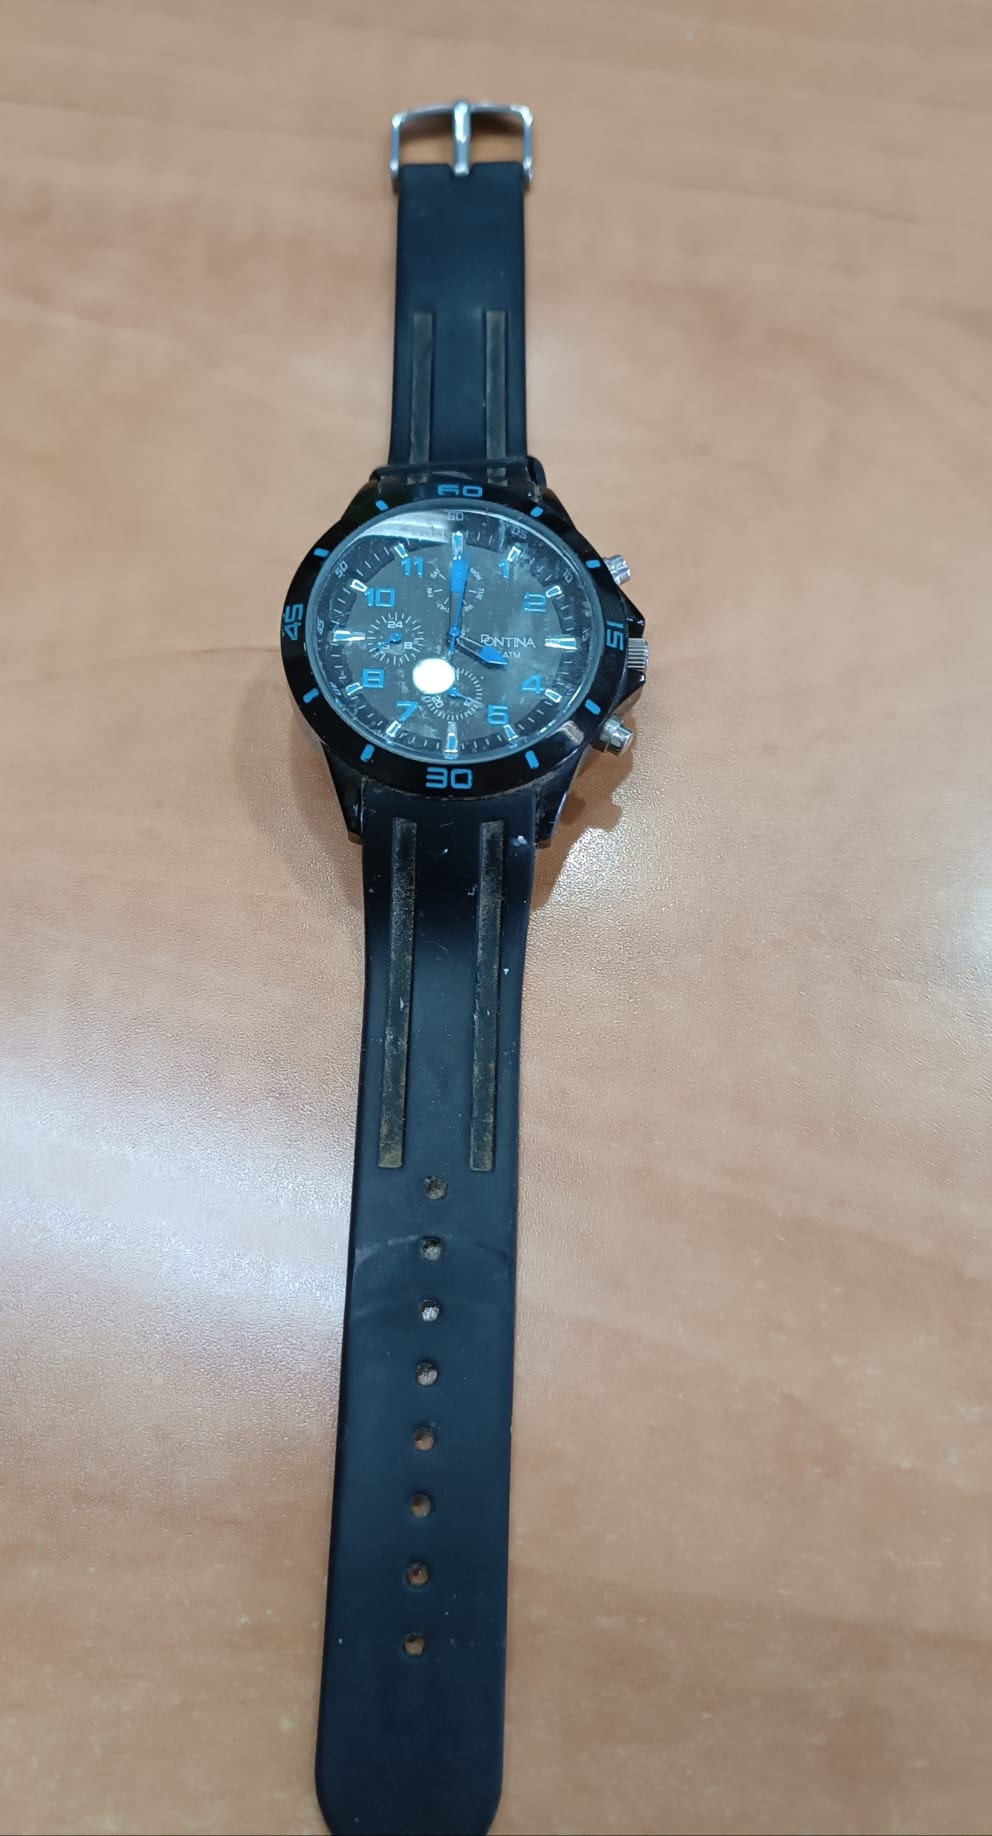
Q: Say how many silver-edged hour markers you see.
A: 12